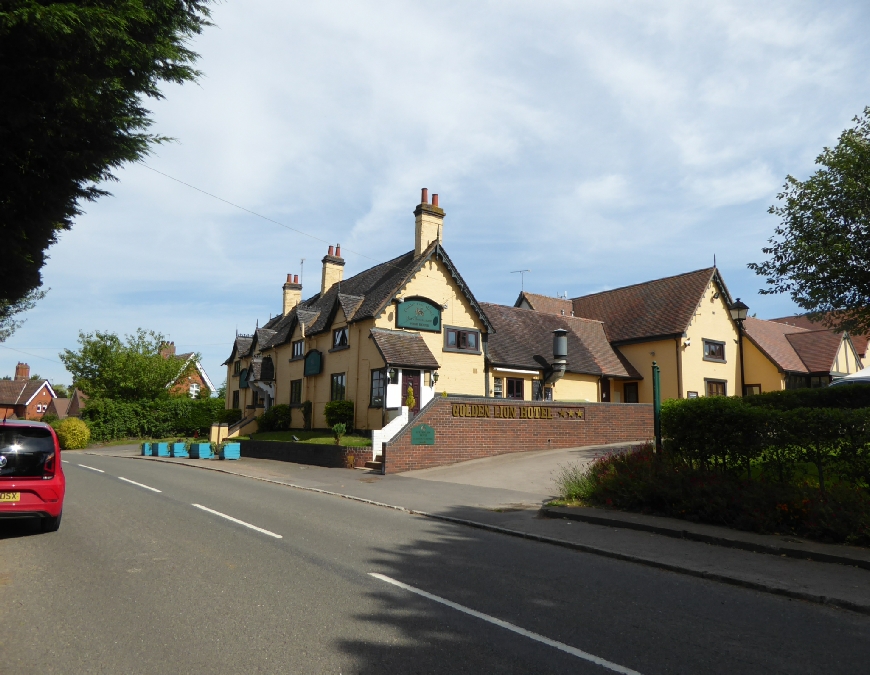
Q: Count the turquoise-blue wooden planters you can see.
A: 5